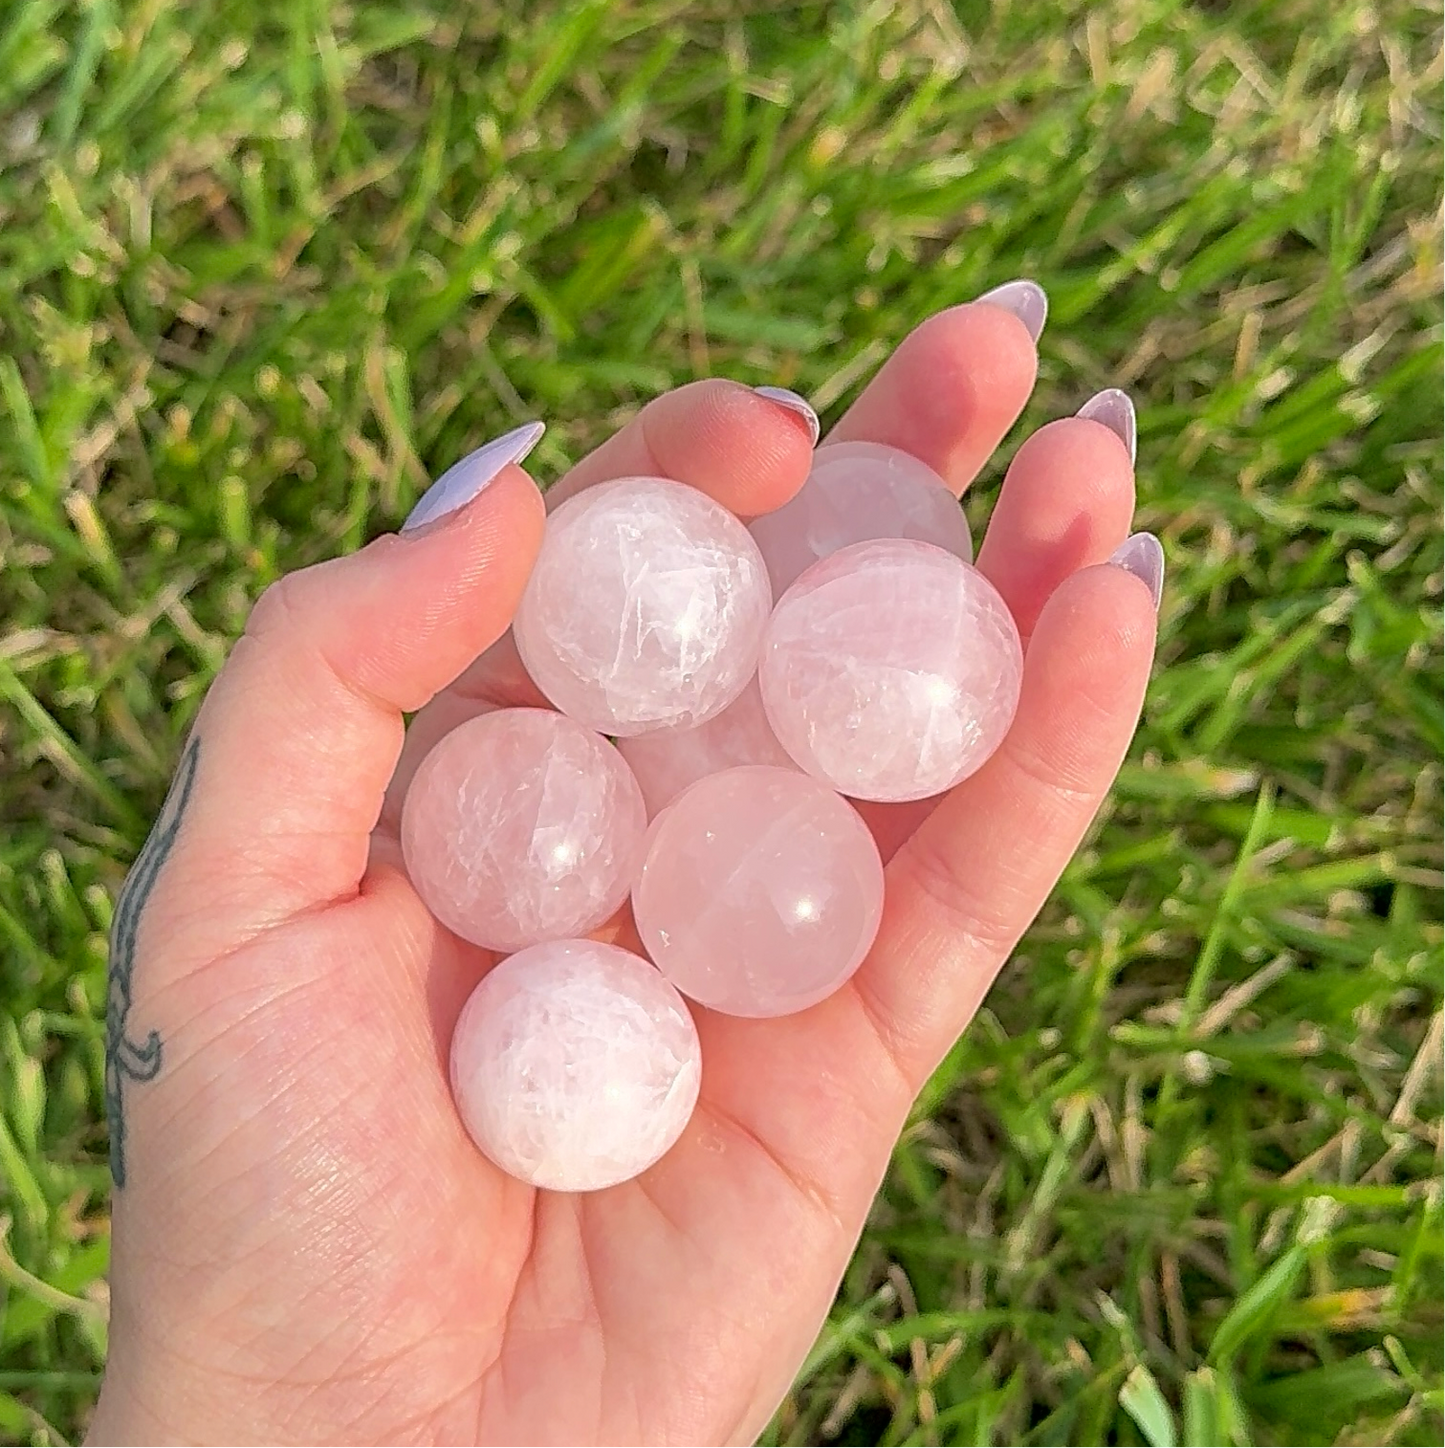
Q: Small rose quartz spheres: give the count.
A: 7